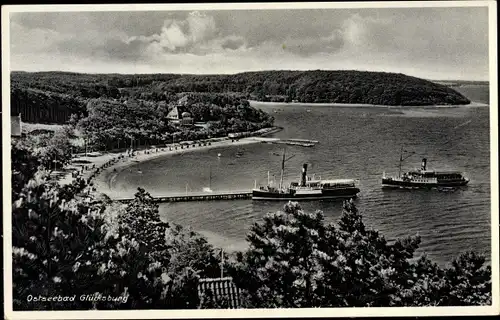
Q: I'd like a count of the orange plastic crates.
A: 0